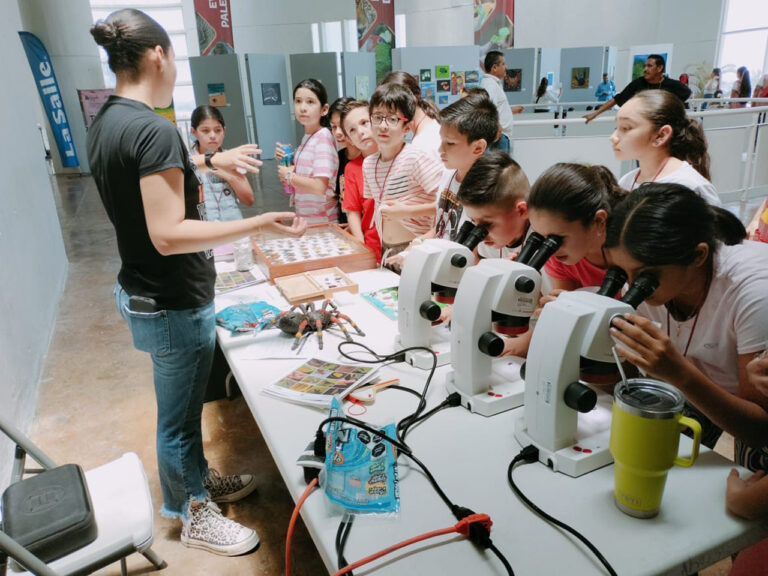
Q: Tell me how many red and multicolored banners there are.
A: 3